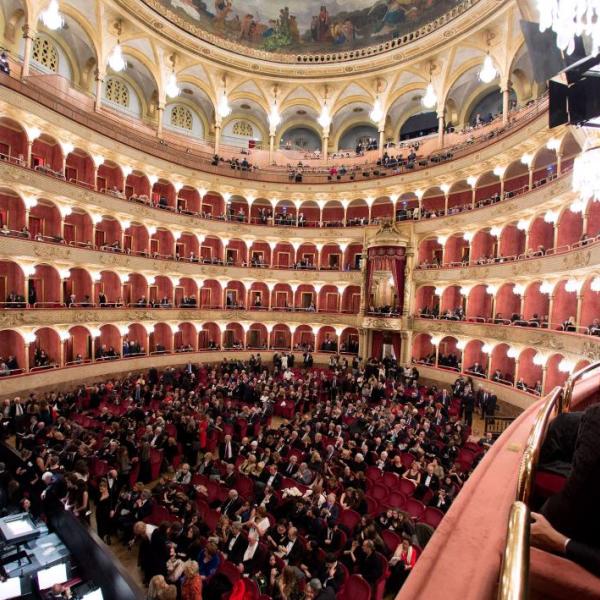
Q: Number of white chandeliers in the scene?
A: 11